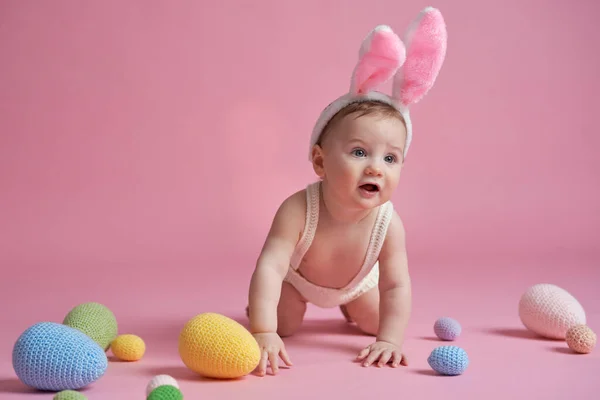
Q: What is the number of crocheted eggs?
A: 11